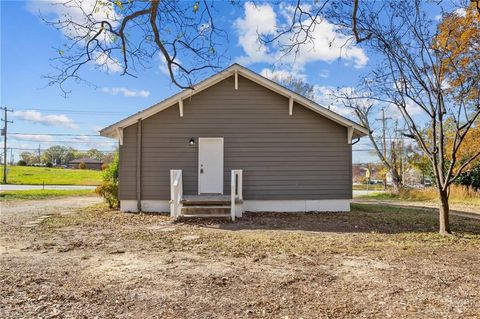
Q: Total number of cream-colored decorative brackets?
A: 5